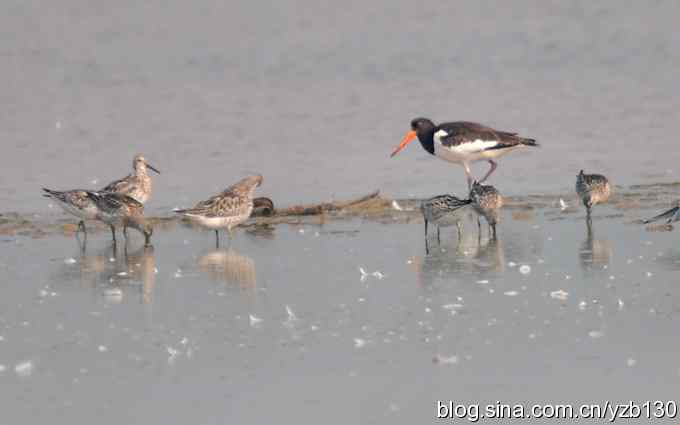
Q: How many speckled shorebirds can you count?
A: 7